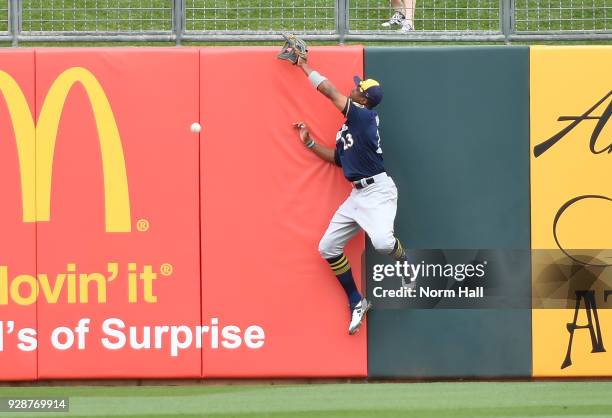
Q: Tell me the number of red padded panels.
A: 3